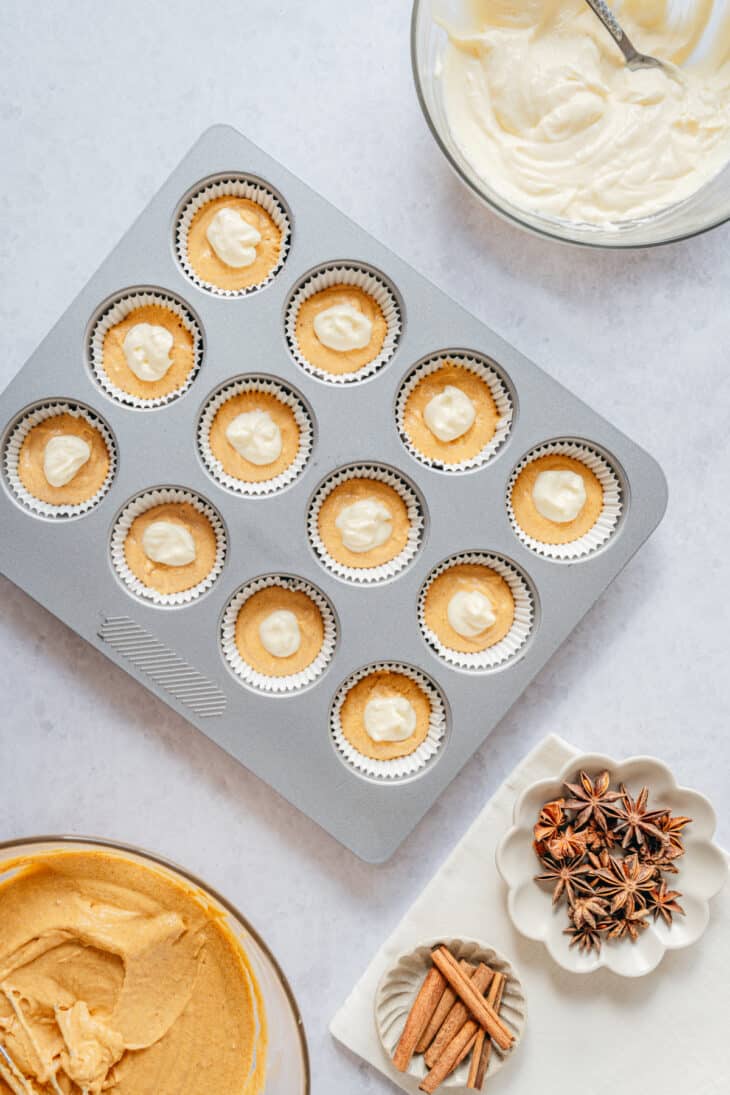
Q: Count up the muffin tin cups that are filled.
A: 12